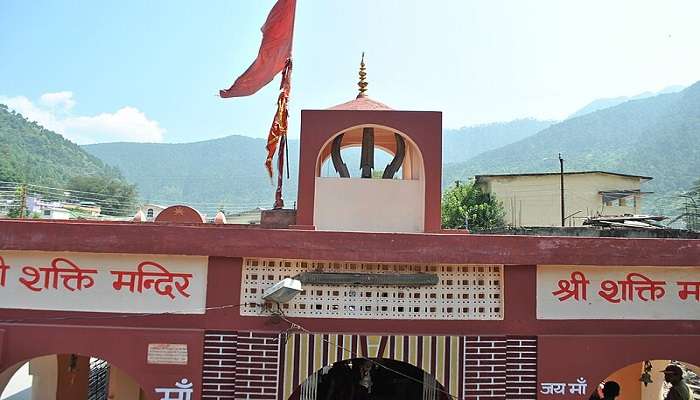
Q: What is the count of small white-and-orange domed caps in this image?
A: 2